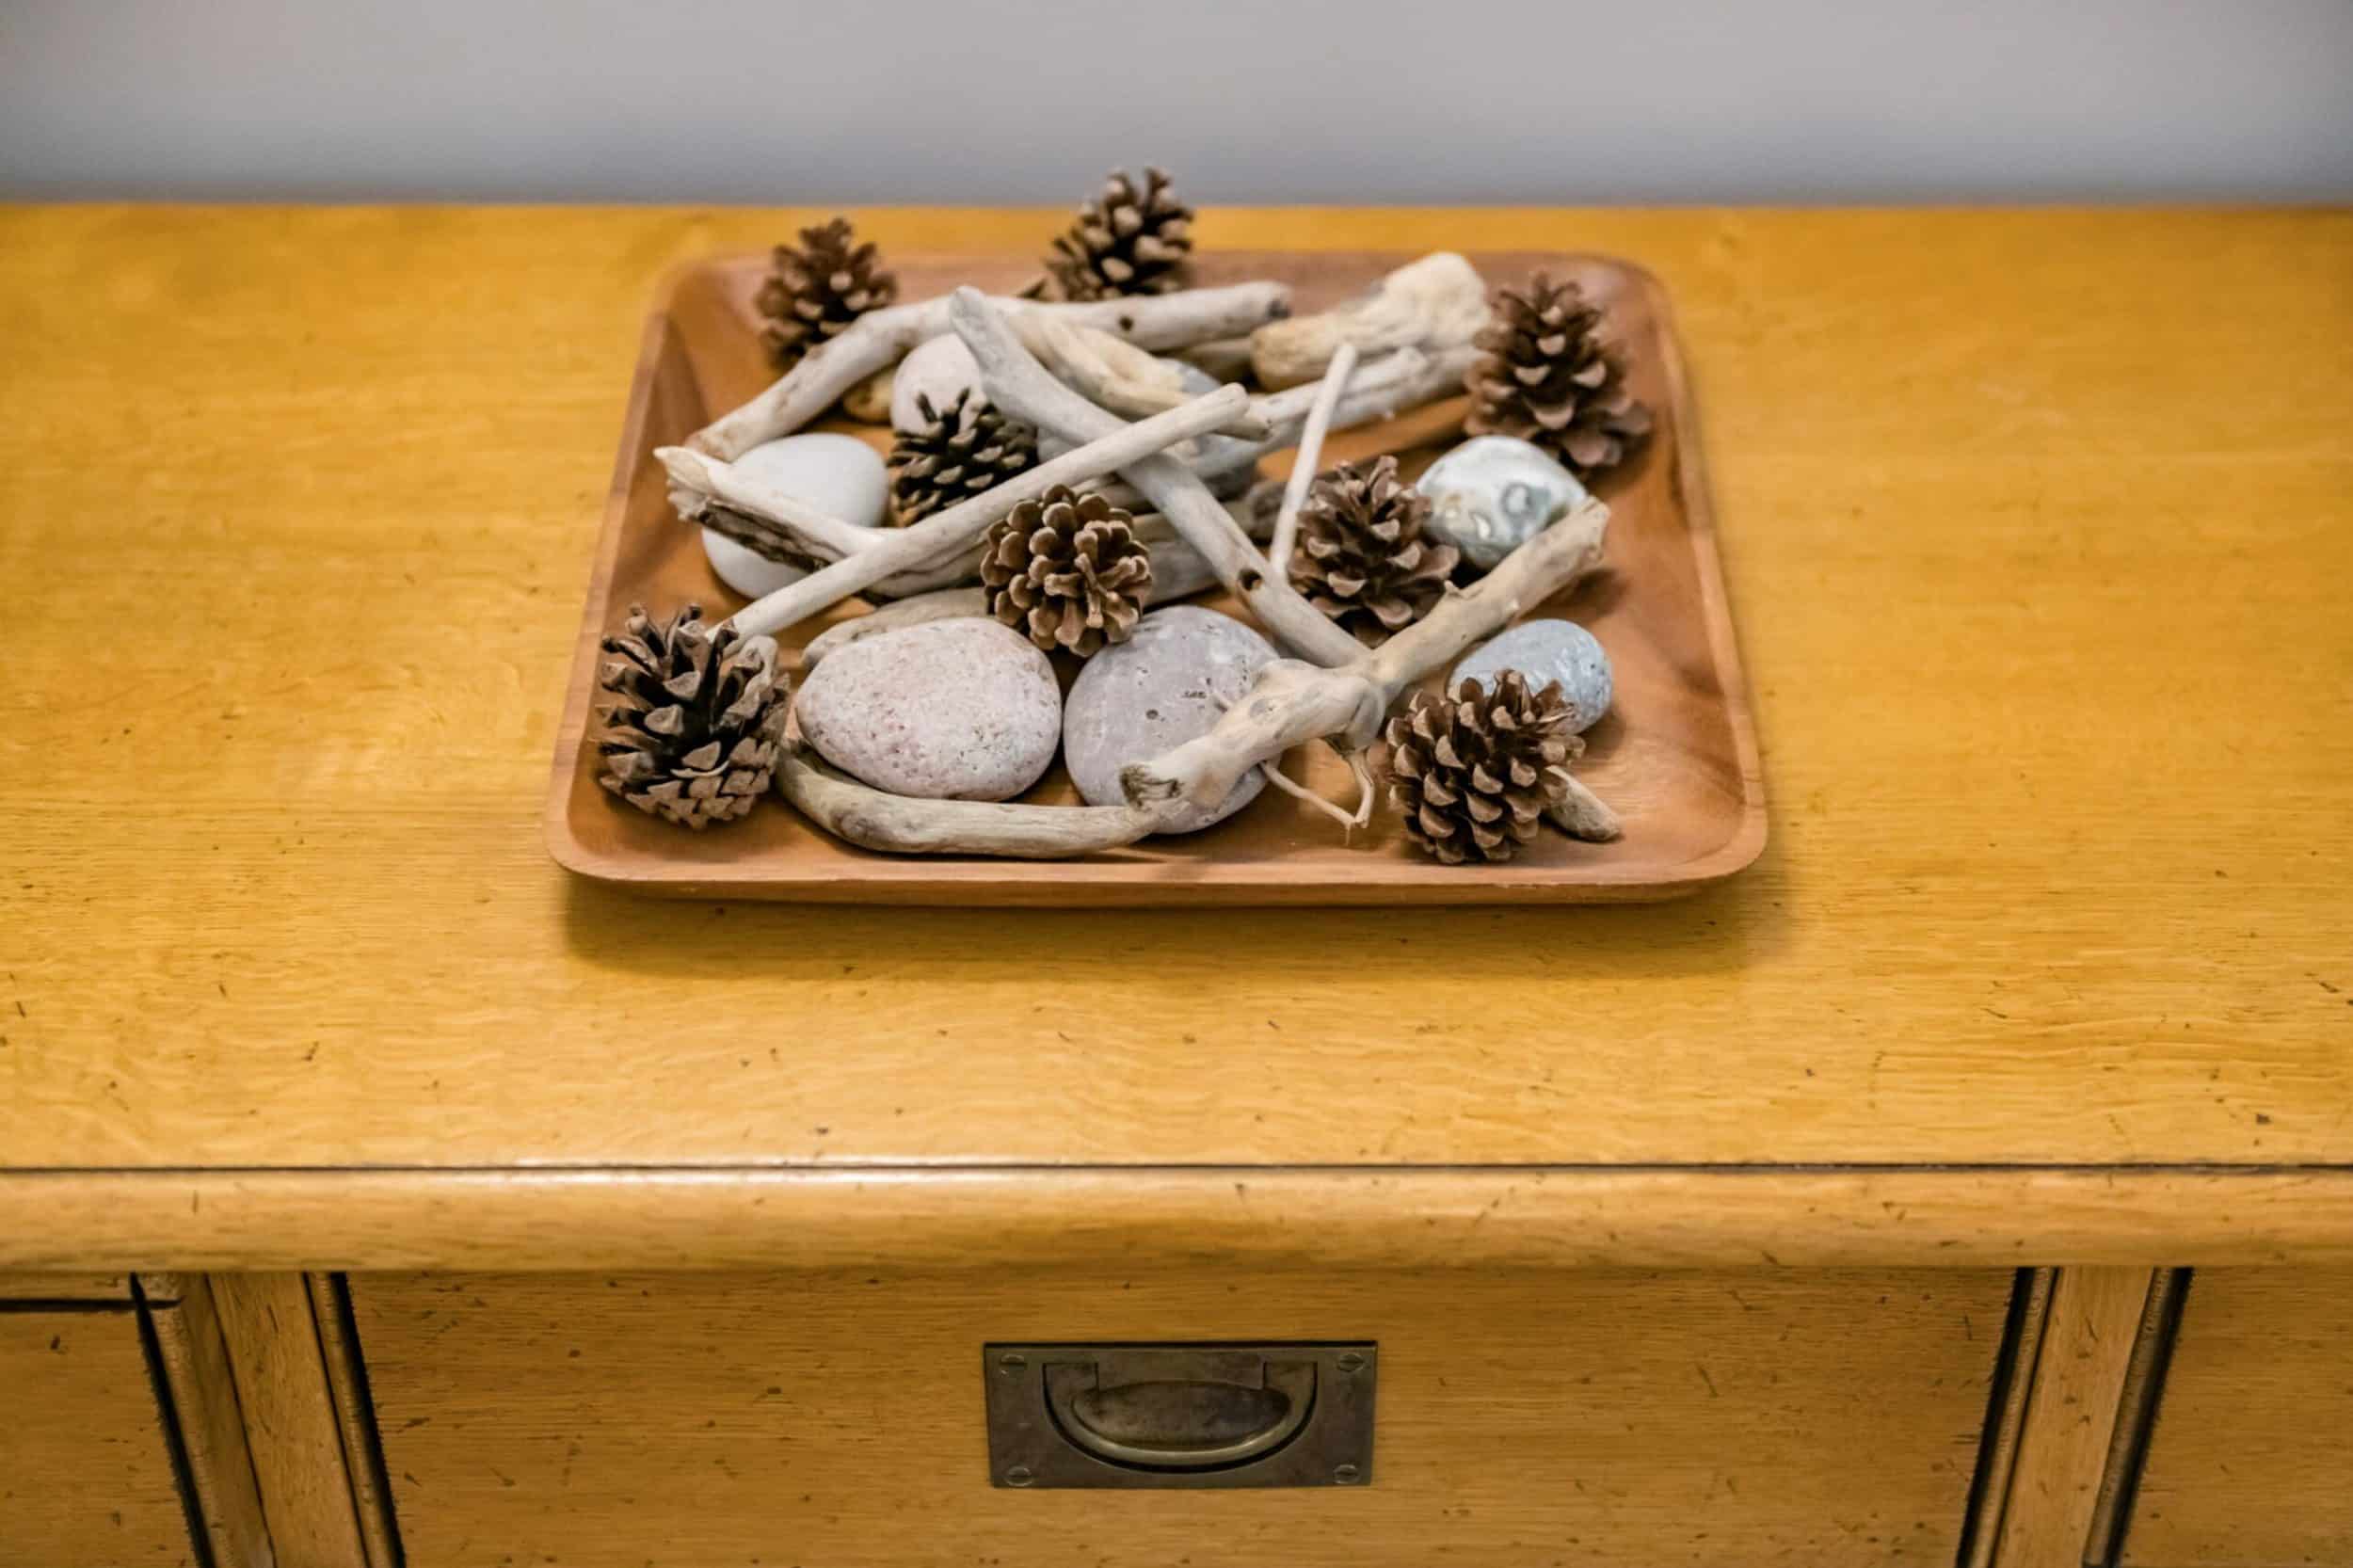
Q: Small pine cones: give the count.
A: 8